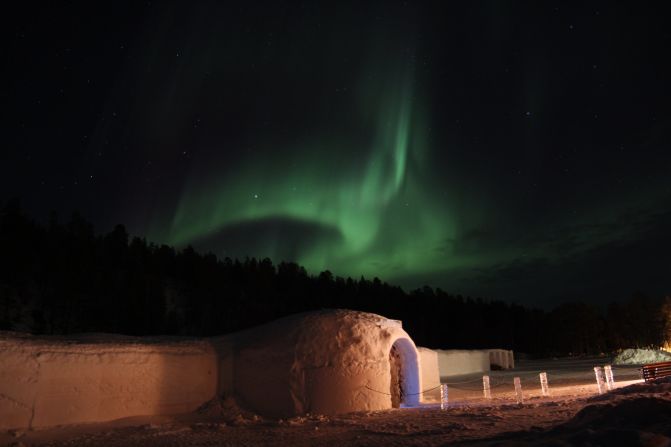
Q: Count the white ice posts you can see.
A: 6